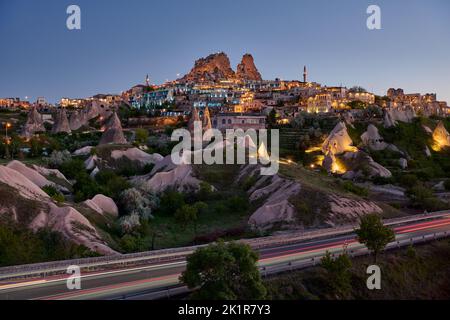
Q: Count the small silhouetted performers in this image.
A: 0